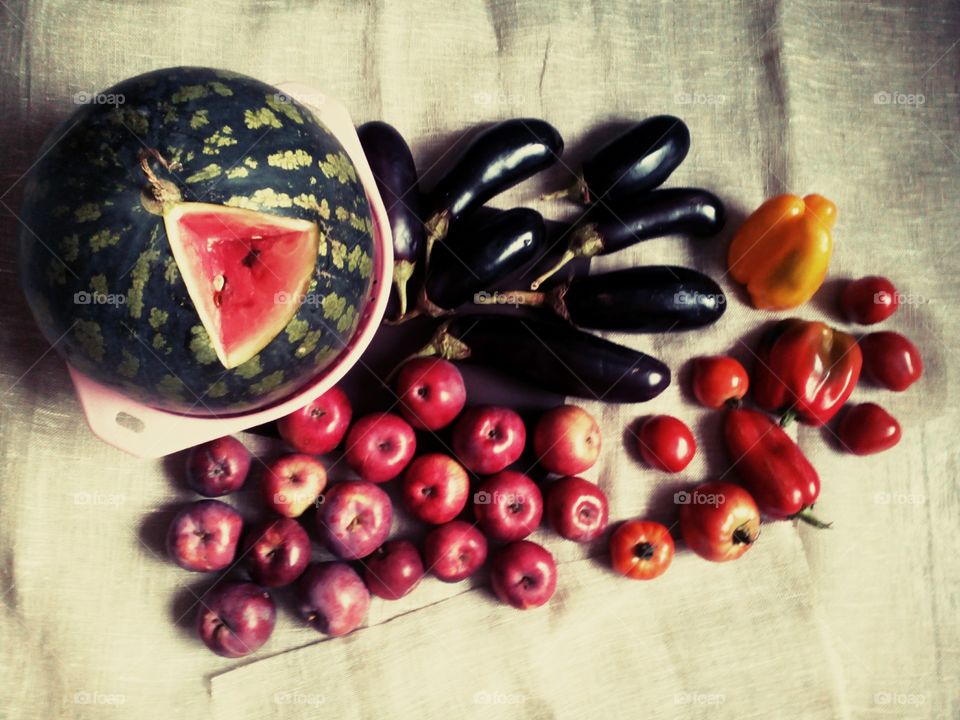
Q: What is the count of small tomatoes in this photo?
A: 6